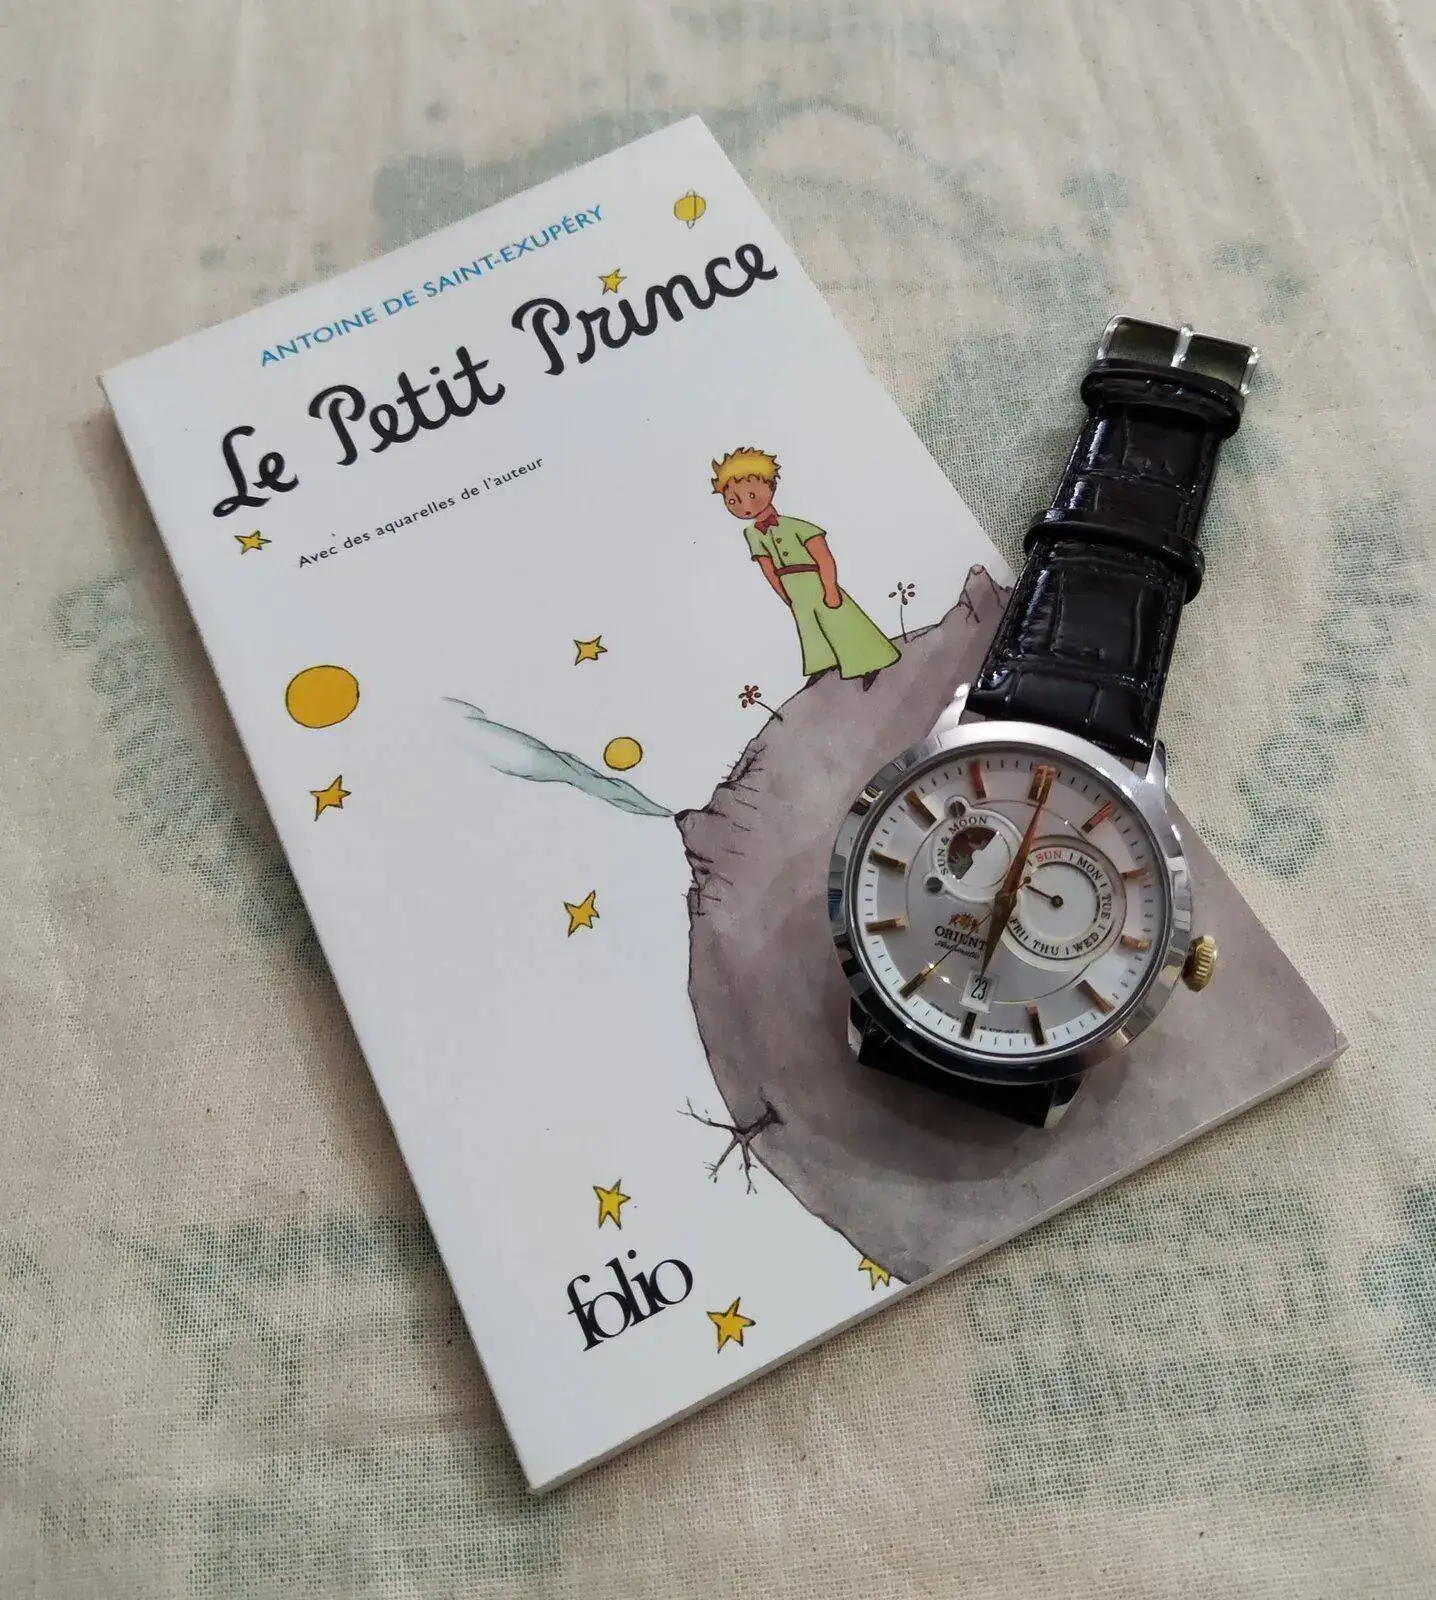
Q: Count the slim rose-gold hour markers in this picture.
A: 12